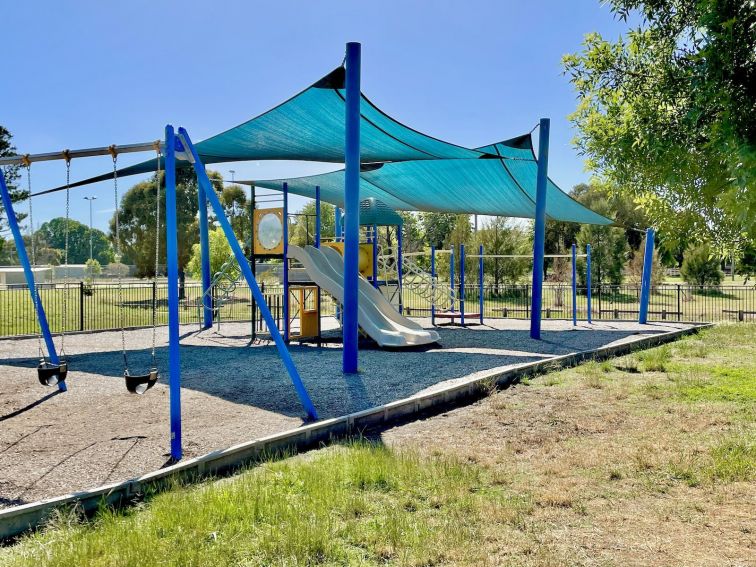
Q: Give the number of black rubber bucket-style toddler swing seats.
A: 2